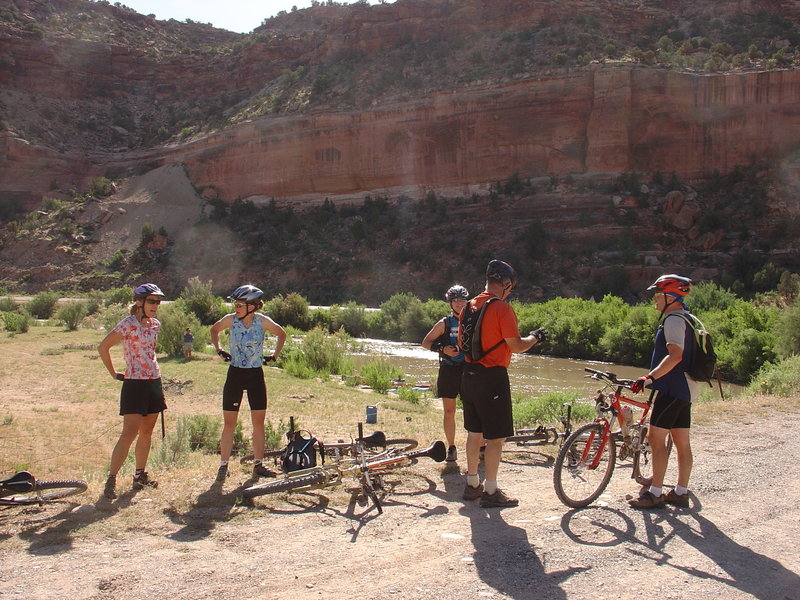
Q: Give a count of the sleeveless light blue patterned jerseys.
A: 1